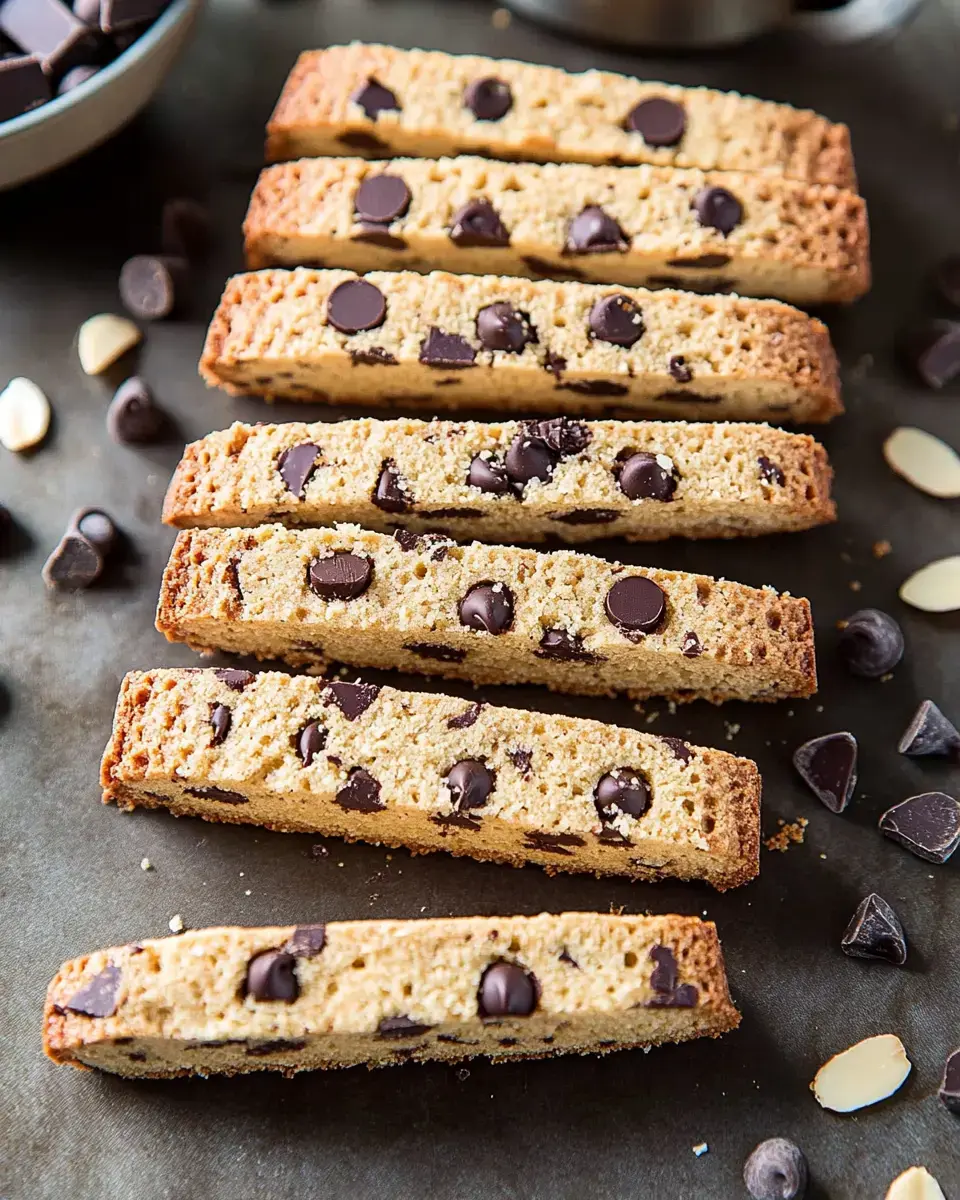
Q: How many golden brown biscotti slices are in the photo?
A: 7